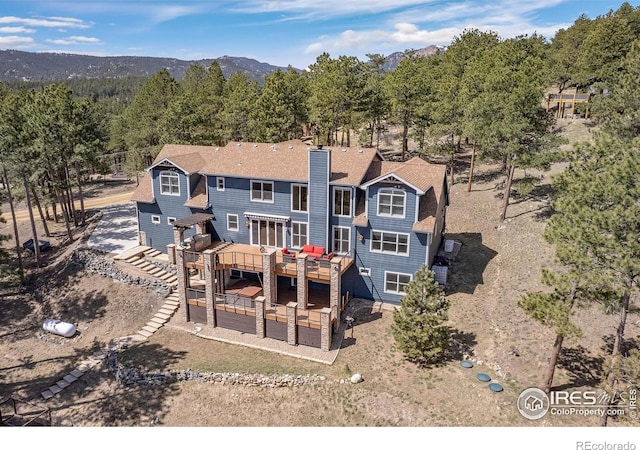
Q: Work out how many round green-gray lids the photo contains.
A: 3